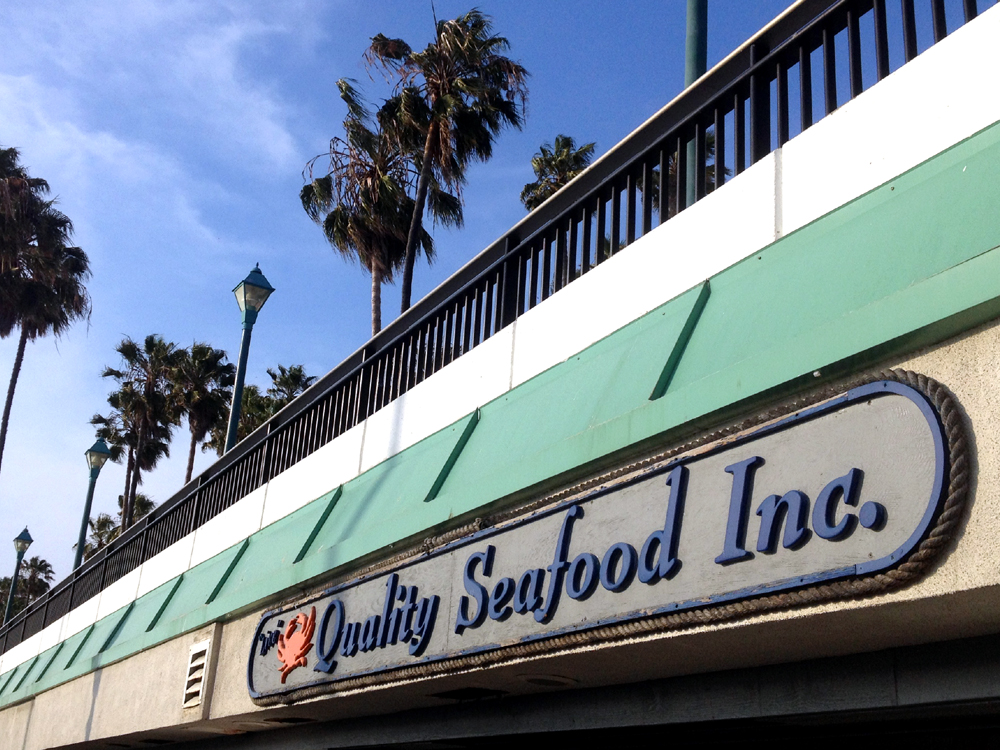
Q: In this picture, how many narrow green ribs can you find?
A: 10